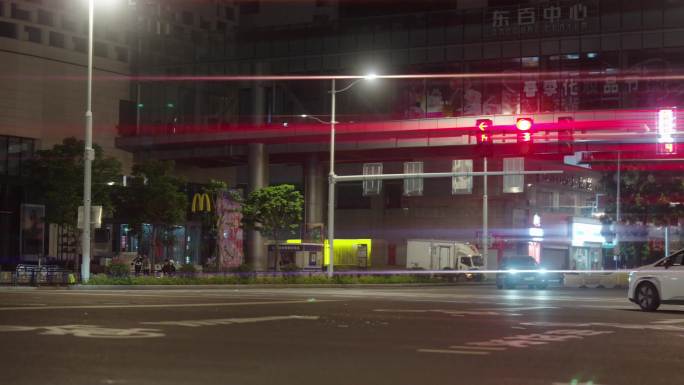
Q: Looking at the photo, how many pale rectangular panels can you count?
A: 4